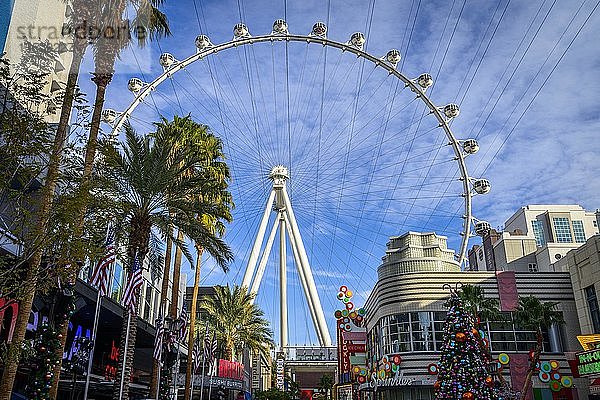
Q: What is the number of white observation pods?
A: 14